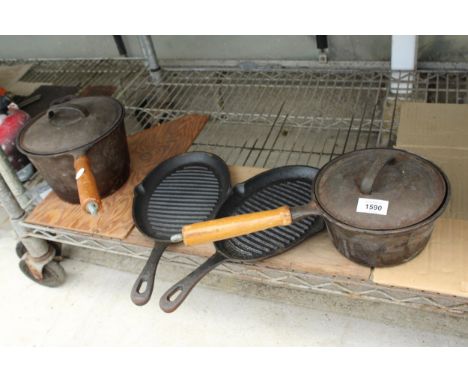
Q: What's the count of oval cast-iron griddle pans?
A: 2